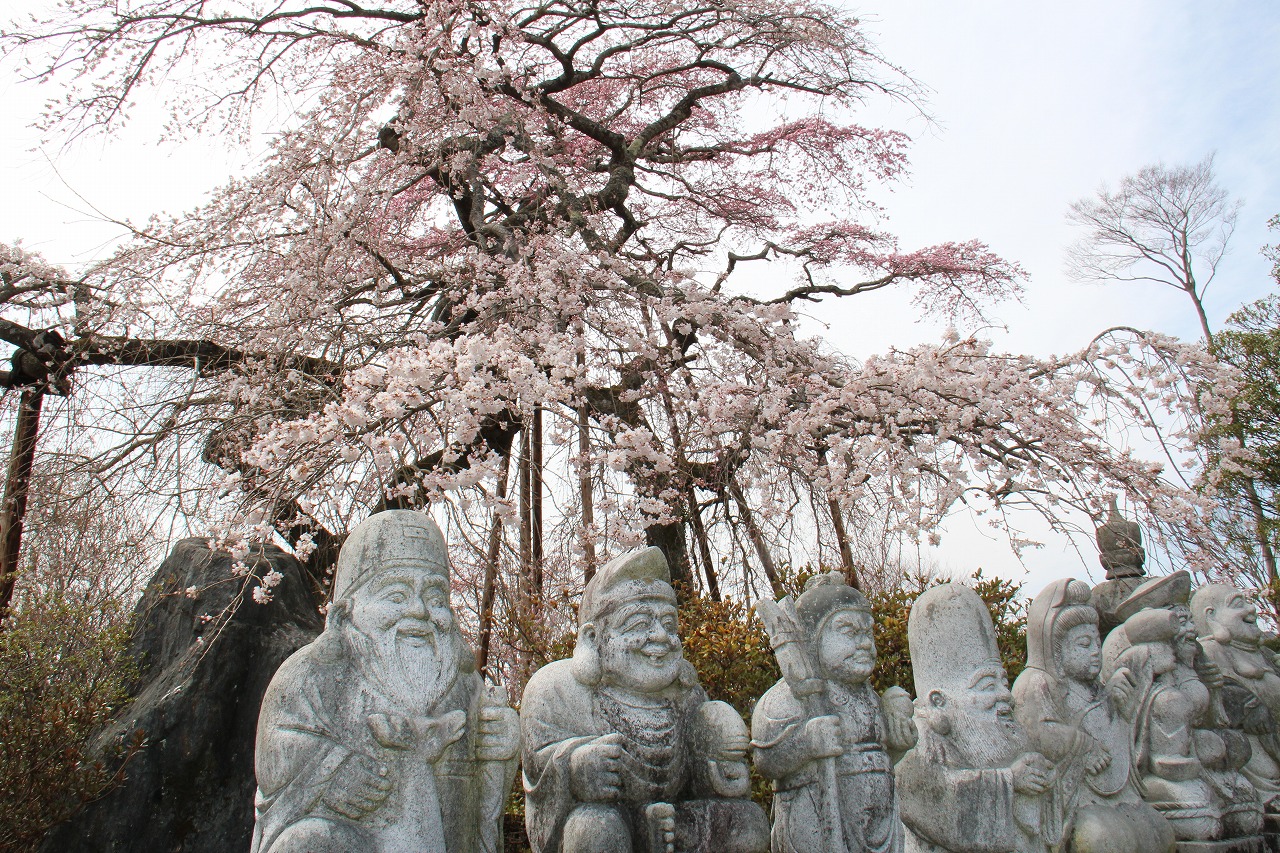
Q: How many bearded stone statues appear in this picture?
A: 3